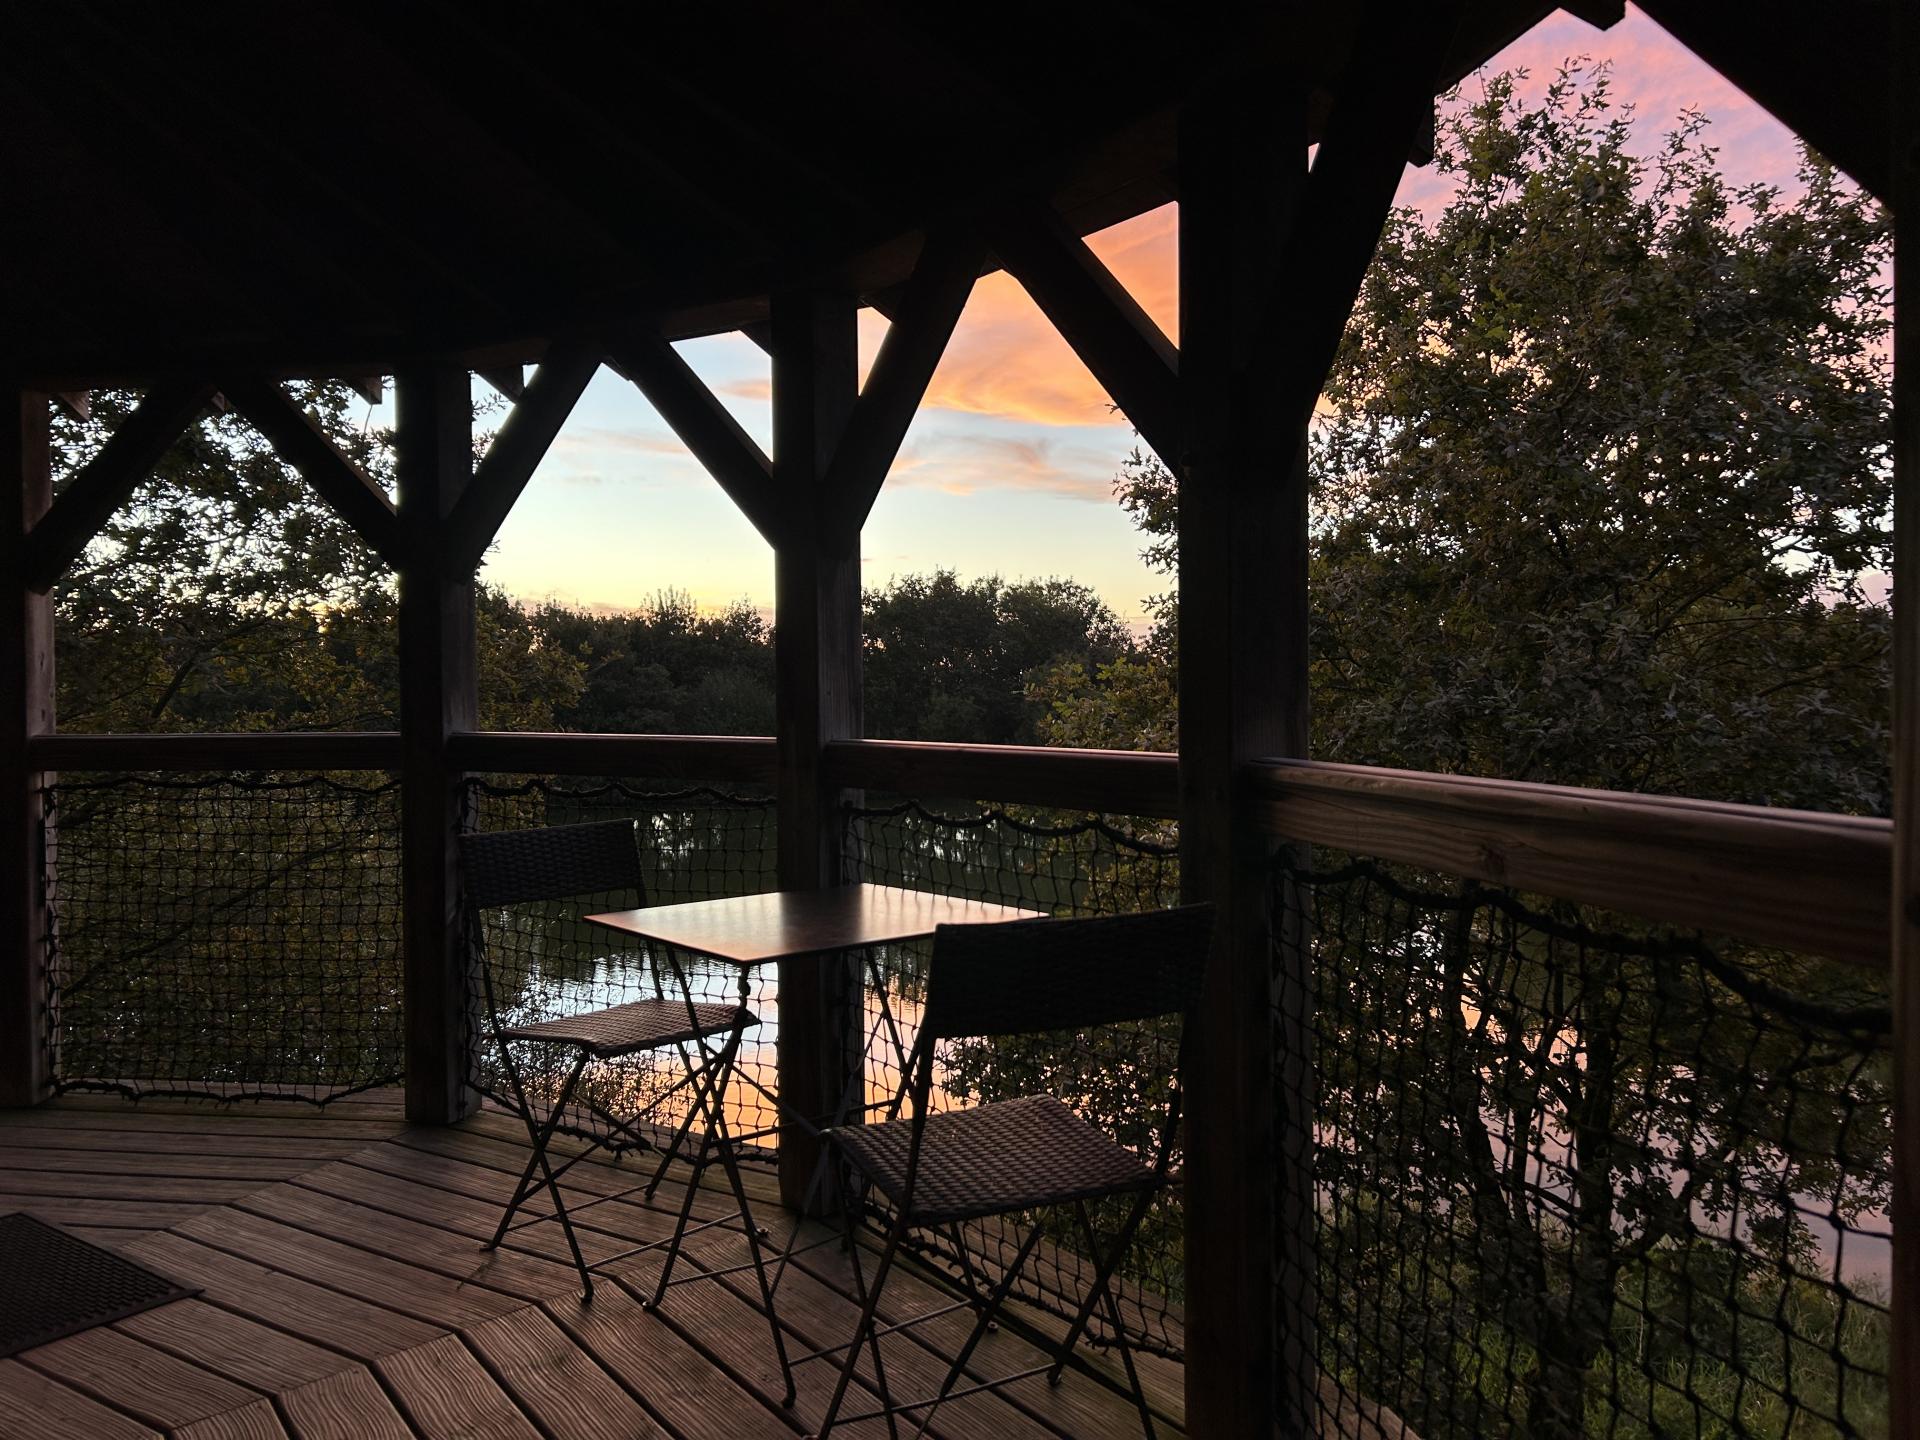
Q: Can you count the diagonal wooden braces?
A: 8